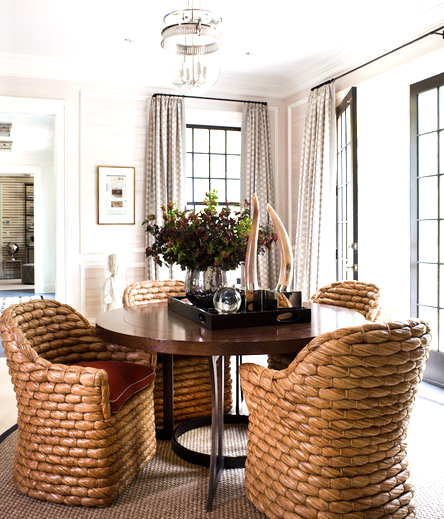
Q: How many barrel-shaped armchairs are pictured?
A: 4